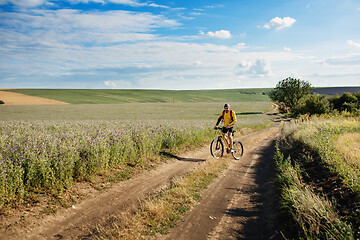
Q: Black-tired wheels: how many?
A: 2